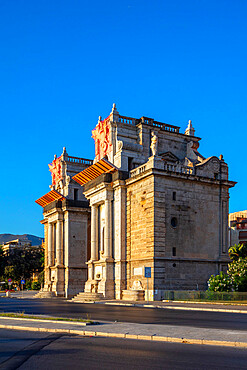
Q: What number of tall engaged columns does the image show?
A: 4